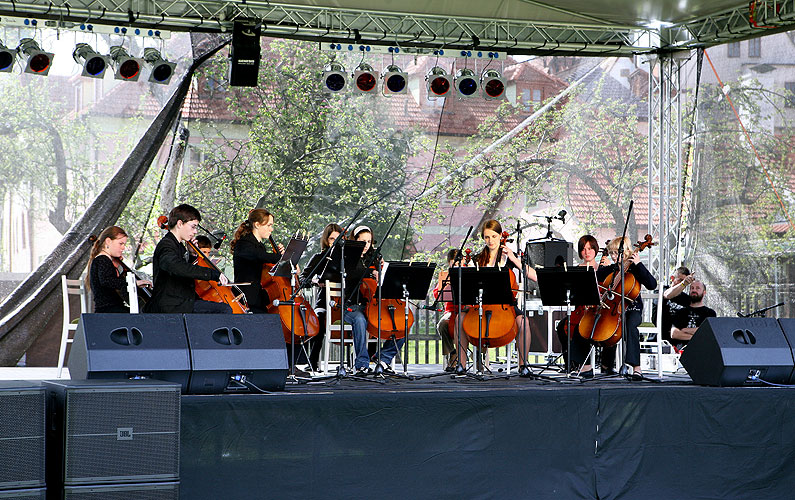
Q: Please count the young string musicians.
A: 10